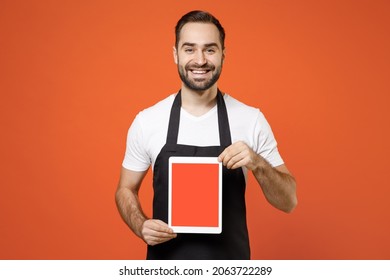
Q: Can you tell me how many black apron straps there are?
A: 2